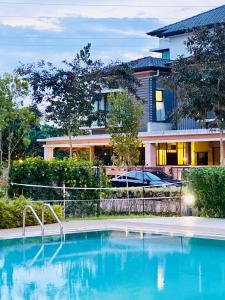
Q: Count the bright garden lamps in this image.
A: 1